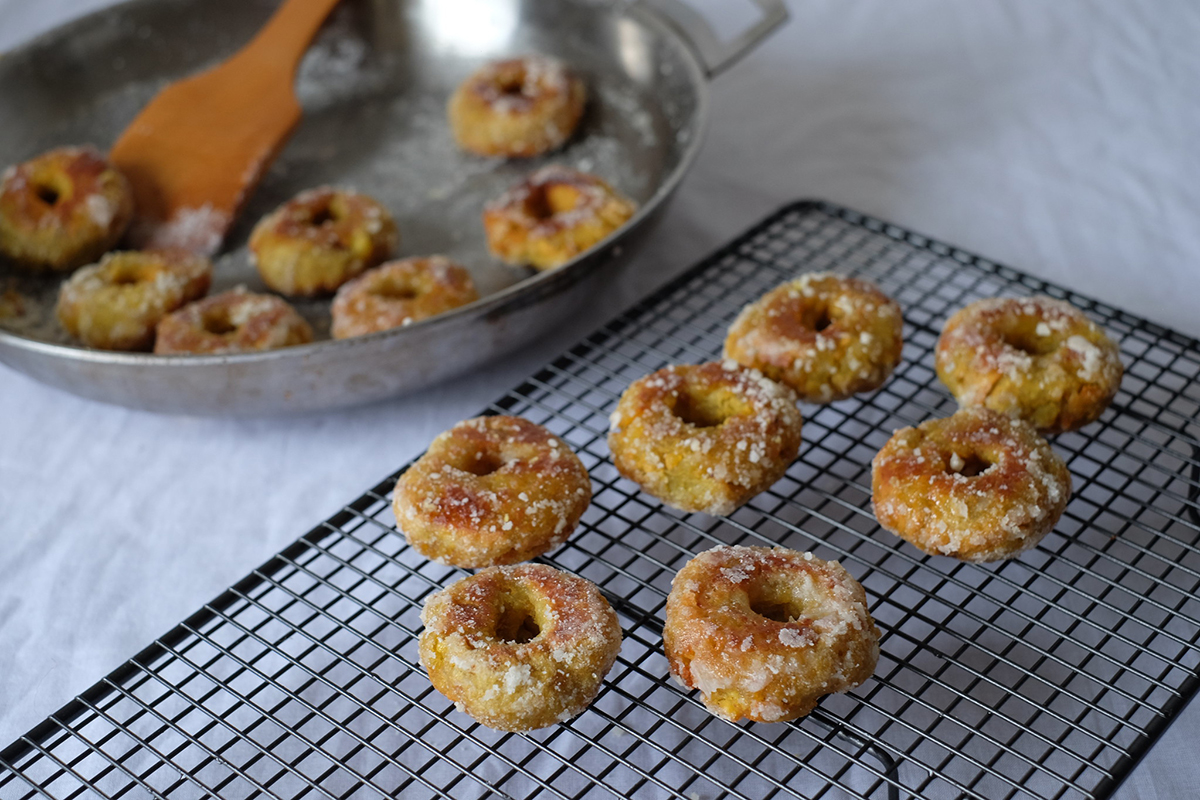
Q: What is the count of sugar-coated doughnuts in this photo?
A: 14